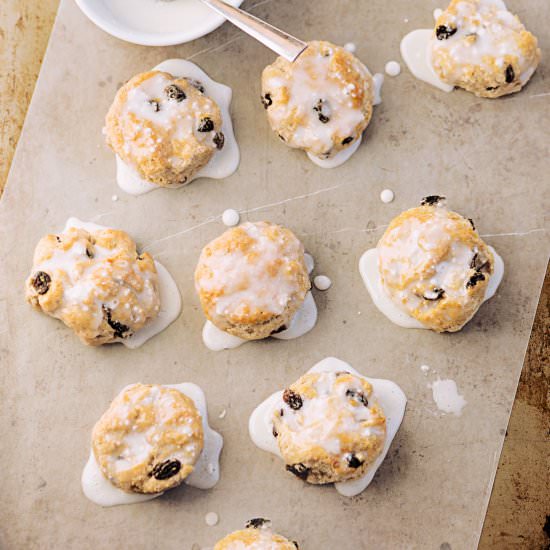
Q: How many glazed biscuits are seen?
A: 9